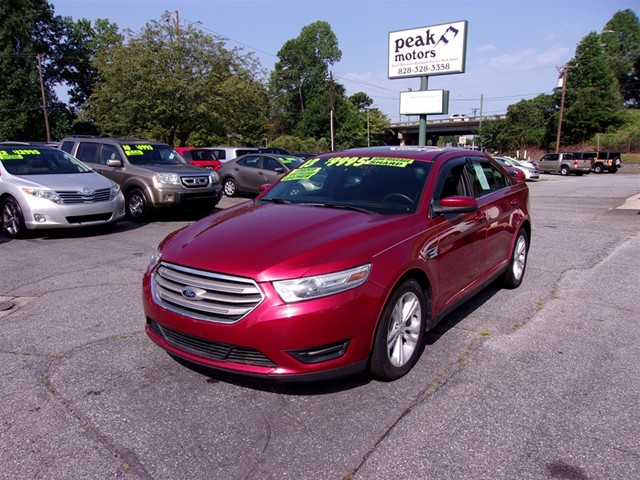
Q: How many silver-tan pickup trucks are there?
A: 1